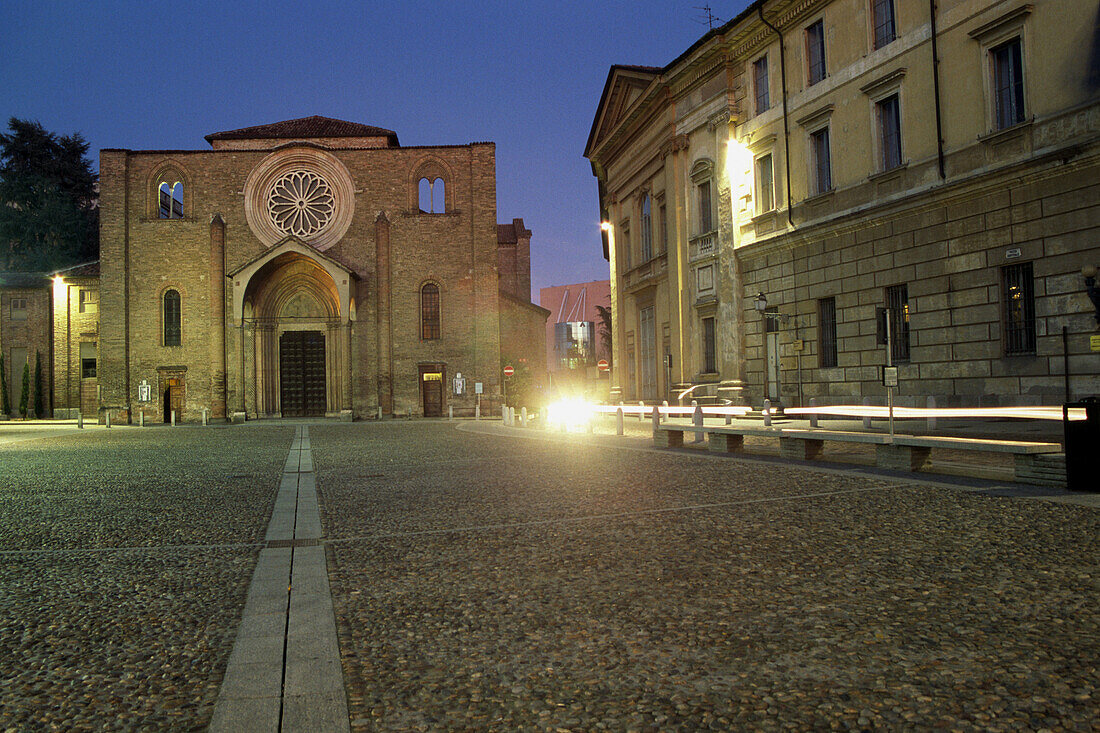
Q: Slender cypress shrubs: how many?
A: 3